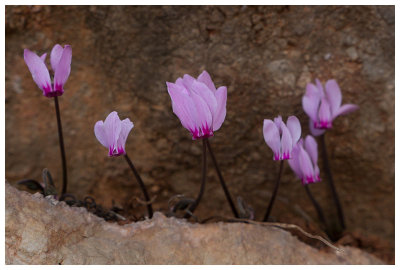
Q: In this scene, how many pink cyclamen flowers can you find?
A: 6